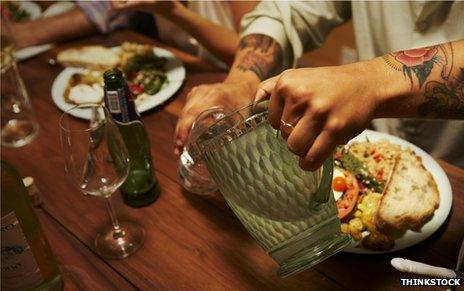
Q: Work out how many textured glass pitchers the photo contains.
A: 1